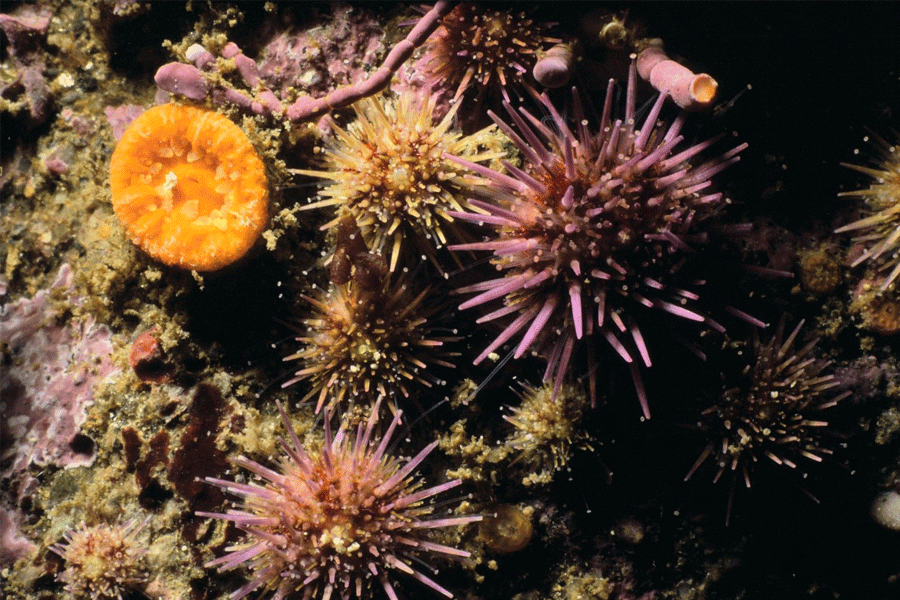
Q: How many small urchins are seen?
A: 2